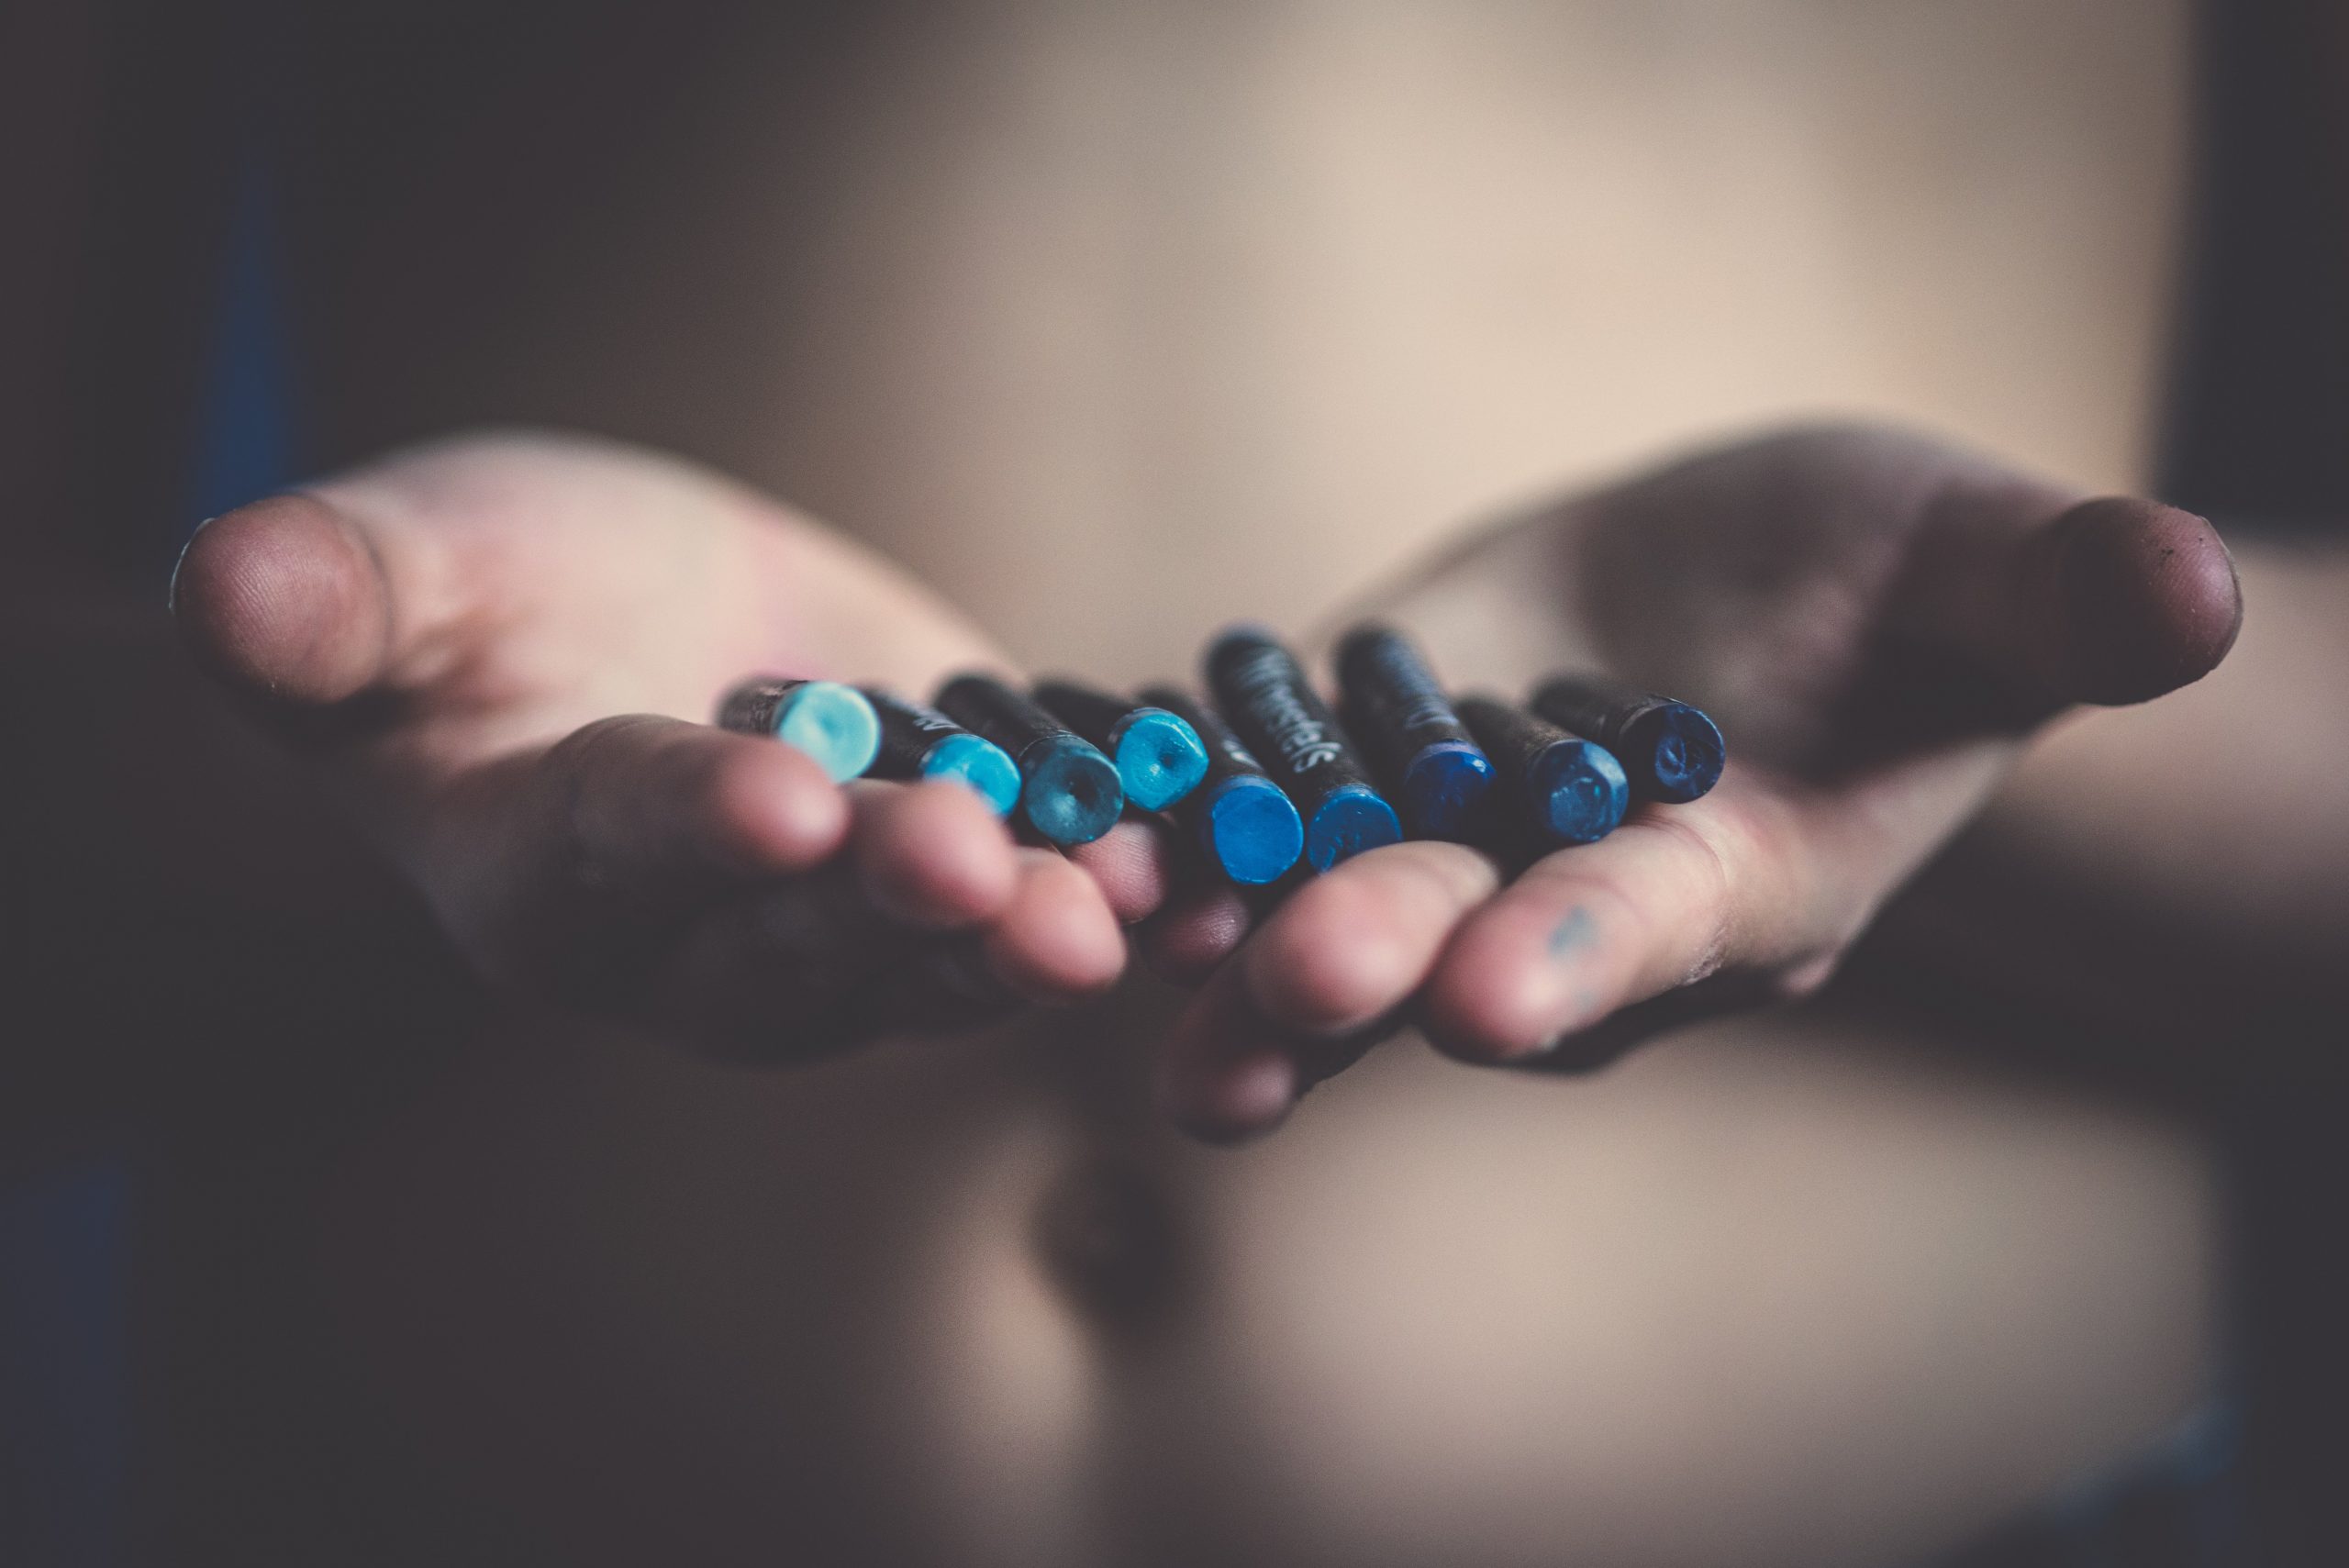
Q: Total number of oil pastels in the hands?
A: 9